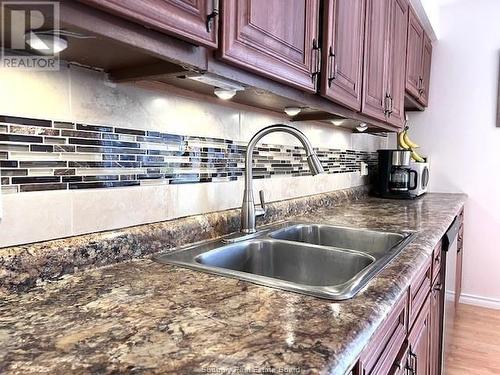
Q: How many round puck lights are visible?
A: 5